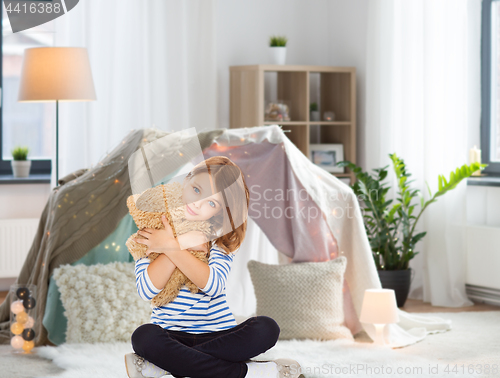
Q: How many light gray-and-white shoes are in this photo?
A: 2